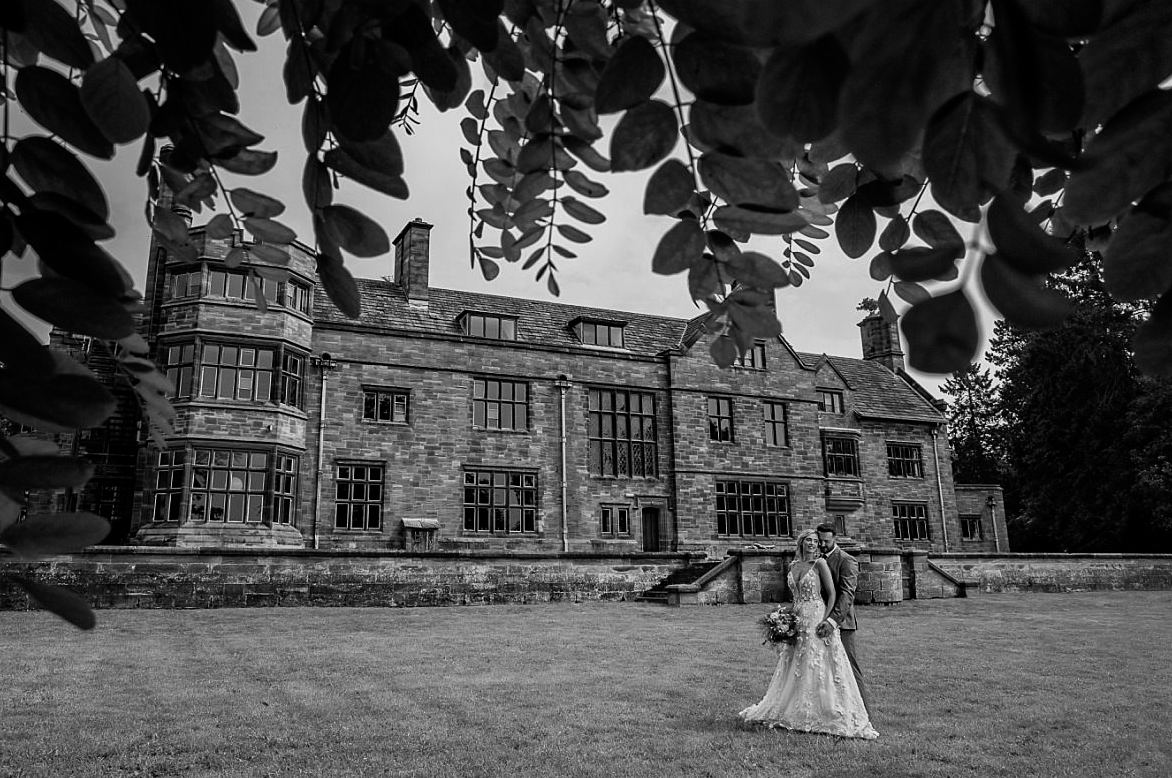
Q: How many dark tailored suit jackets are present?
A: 1